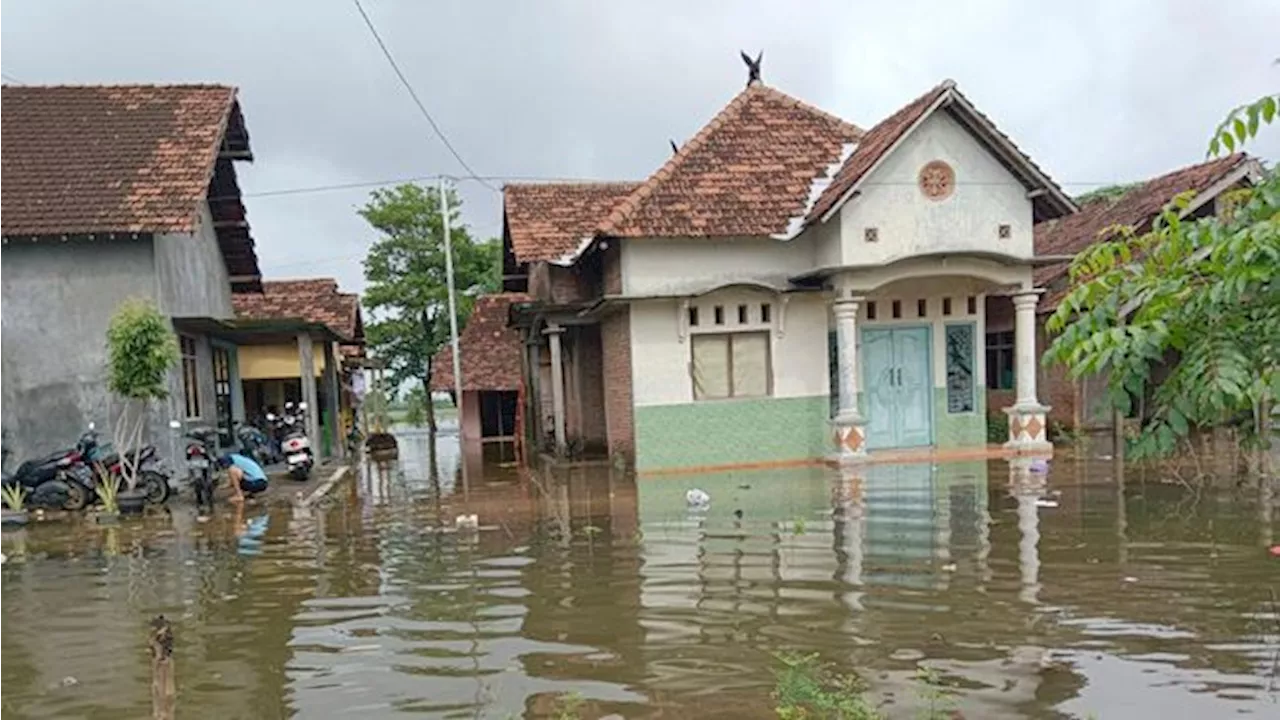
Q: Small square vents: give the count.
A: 2